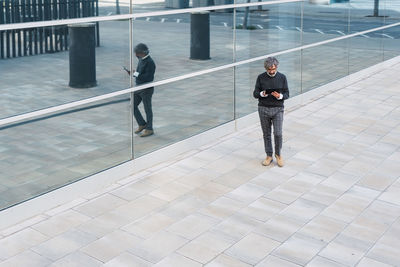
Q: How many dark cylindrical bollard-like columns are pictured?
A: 2